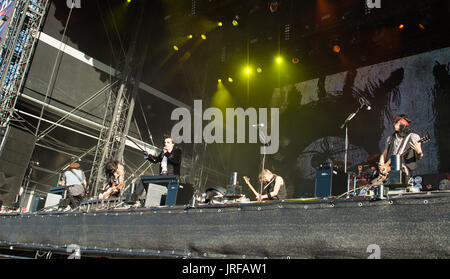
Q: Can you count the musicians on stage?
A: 5